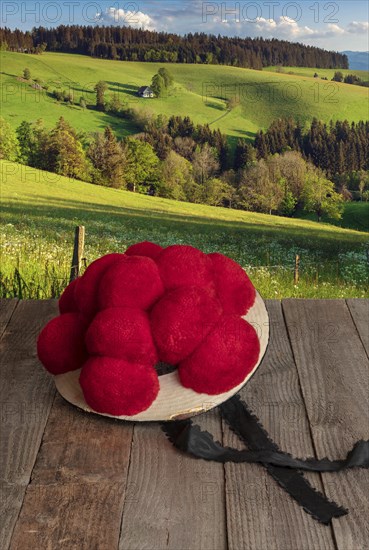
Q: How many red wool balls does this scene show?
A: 11